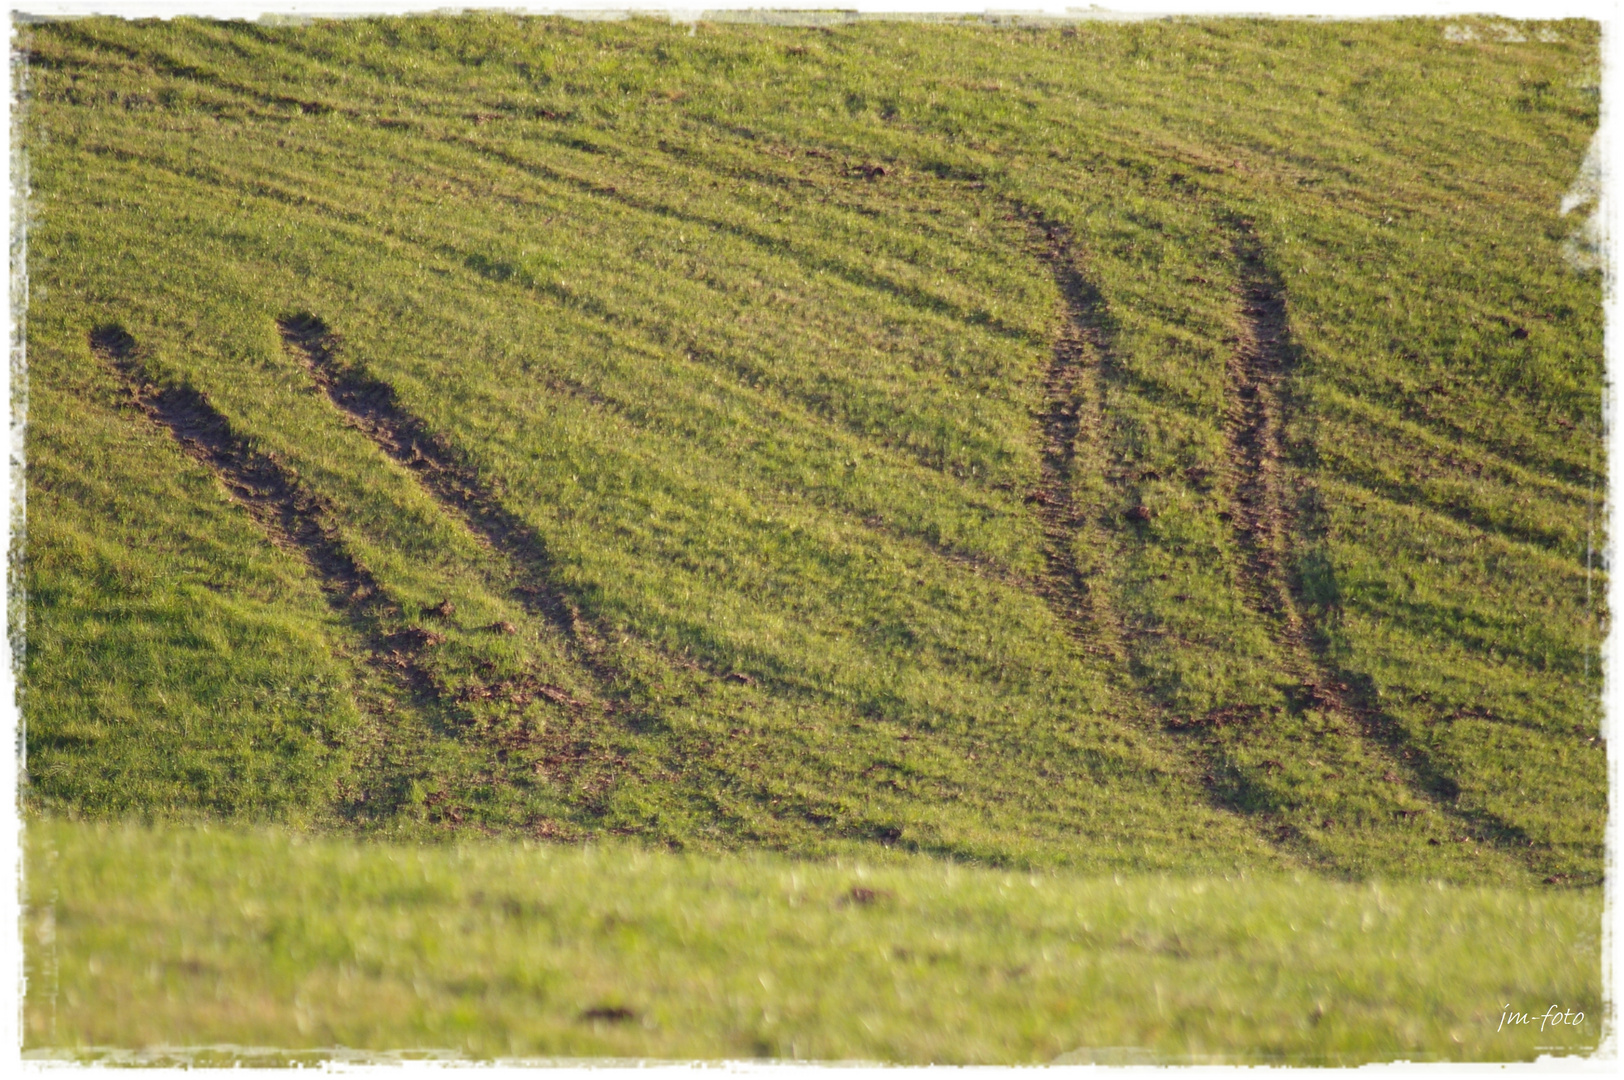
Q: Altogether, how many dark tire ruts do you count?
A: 4